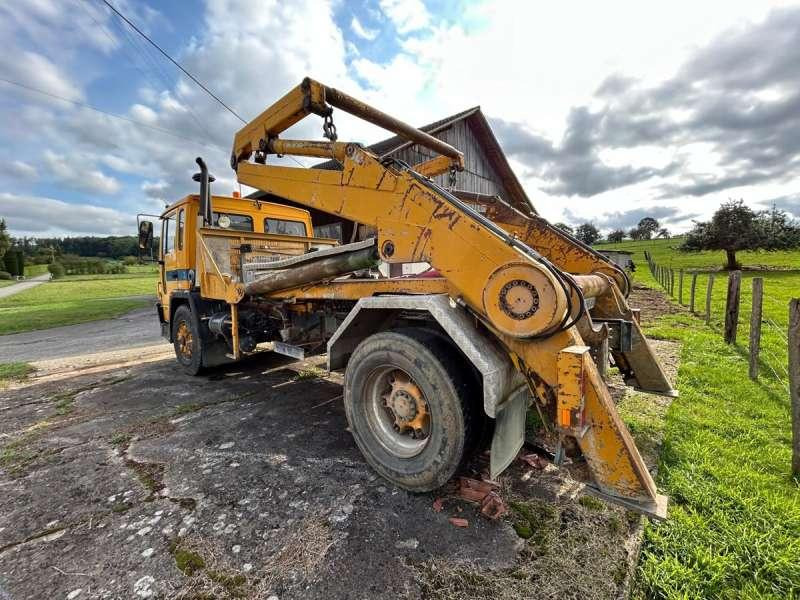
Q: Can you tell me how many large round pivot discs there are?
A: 1